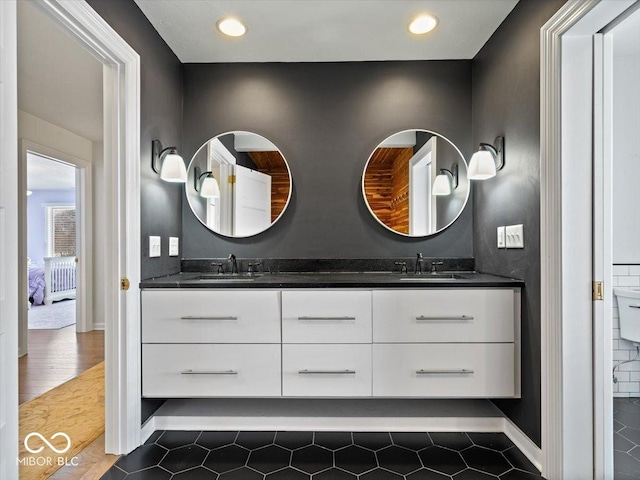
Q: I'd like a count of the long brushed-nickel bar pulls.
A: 6